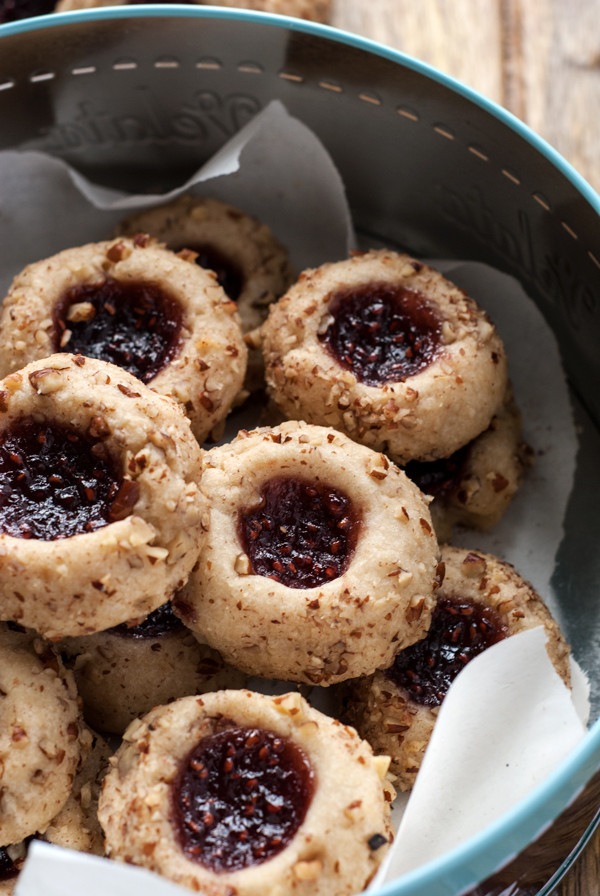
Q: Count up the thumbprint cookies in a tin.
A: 11